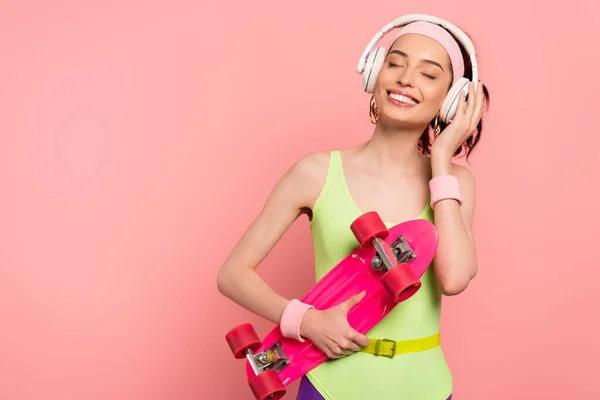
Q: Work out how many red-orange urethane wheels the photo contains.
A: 4